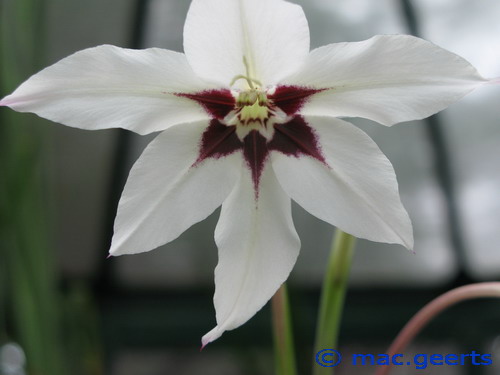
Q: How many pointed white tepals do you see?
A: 6